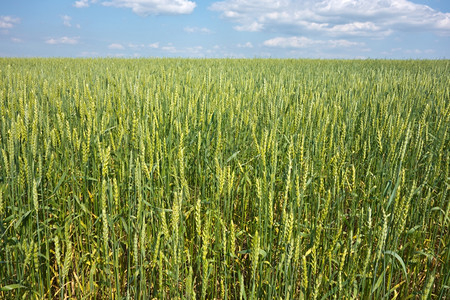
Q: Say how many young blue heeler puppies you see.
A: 0